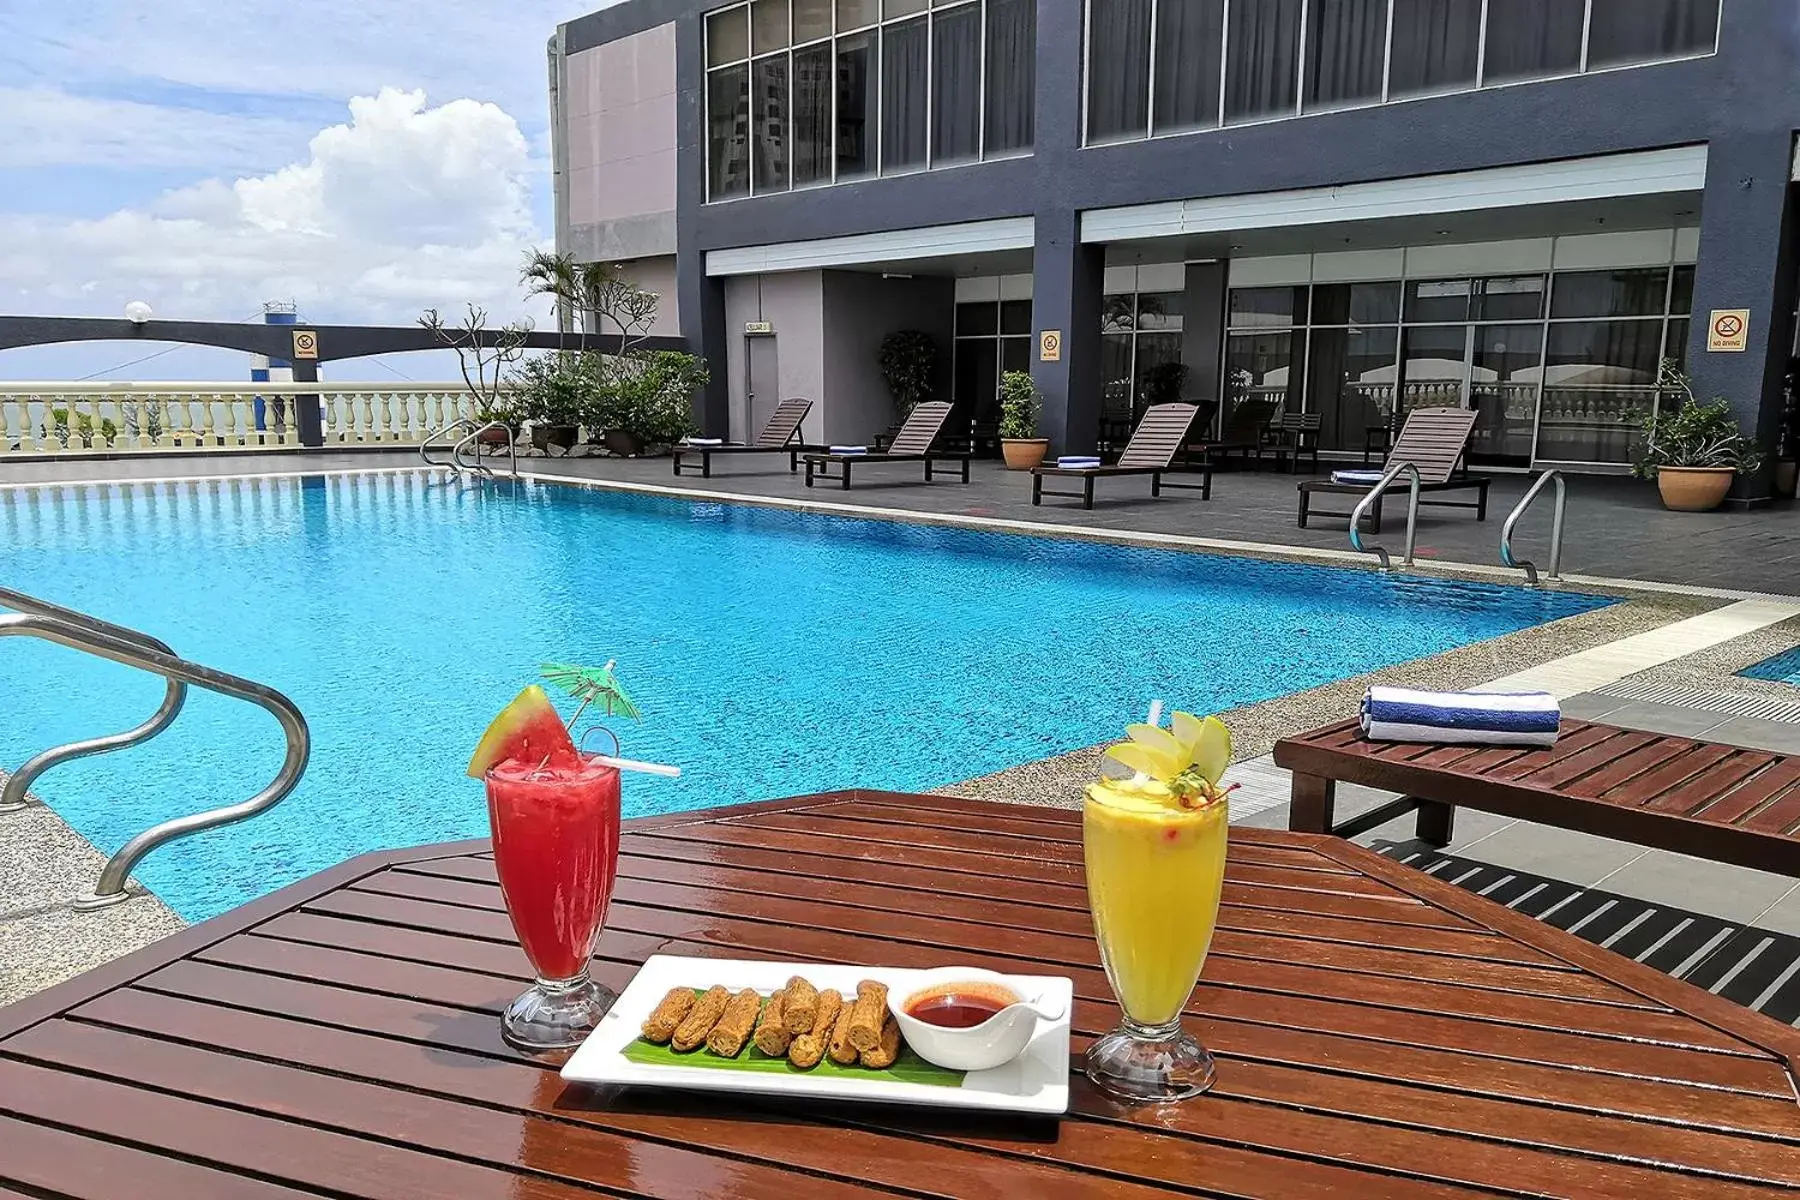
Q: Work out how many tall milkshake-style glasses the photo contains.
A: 2